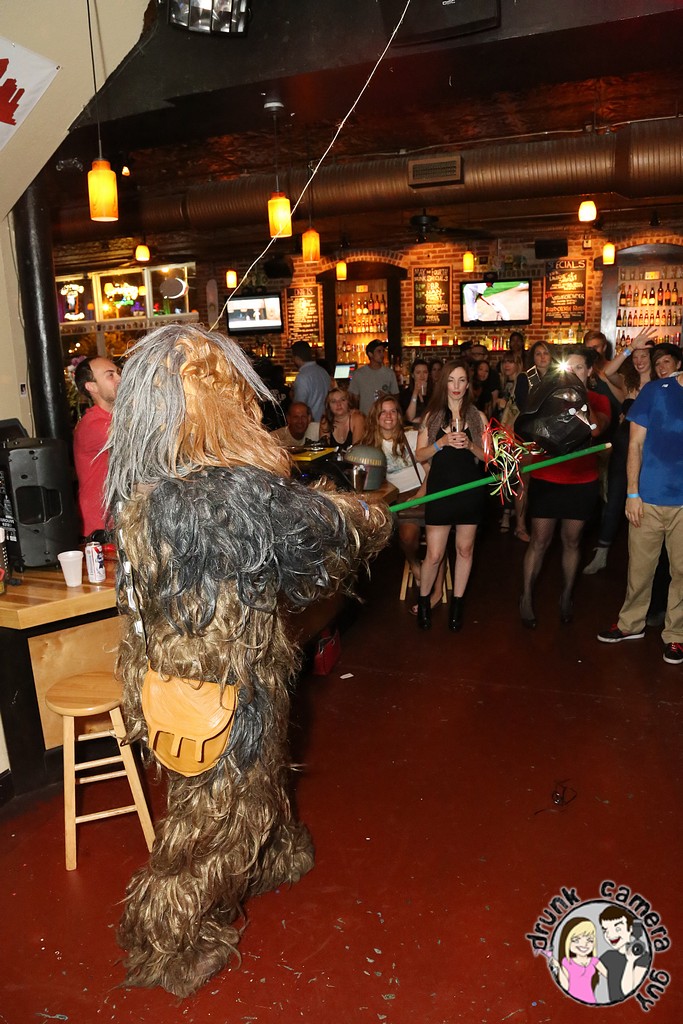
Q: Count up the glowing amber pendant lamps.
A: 9